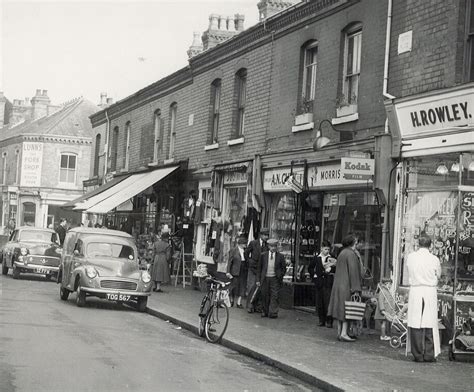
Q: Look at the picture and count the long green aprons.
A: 0